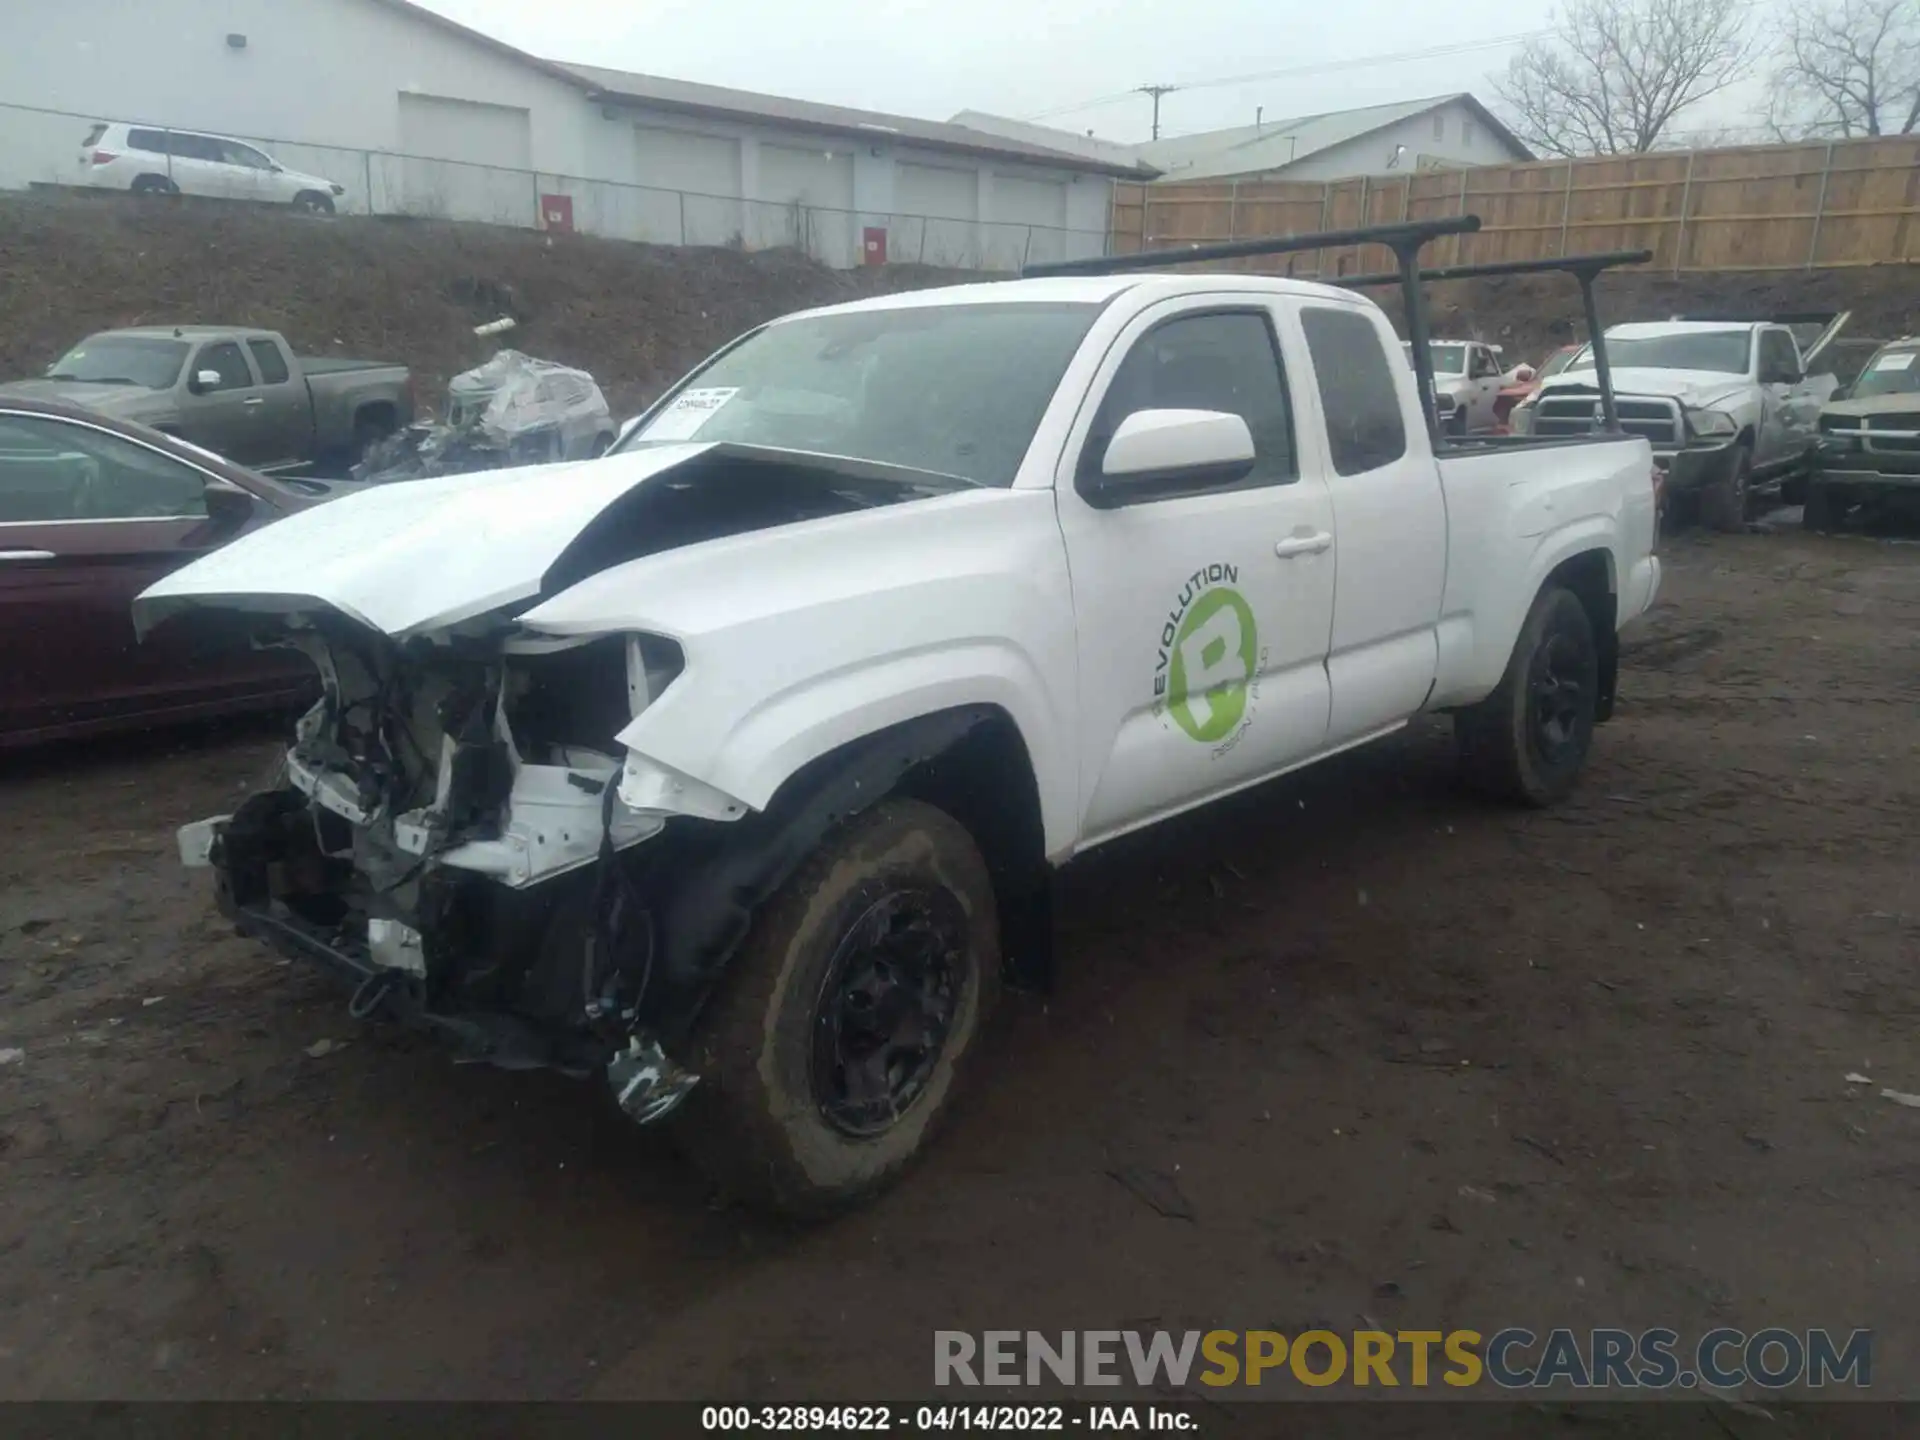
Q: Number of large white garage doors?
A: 5